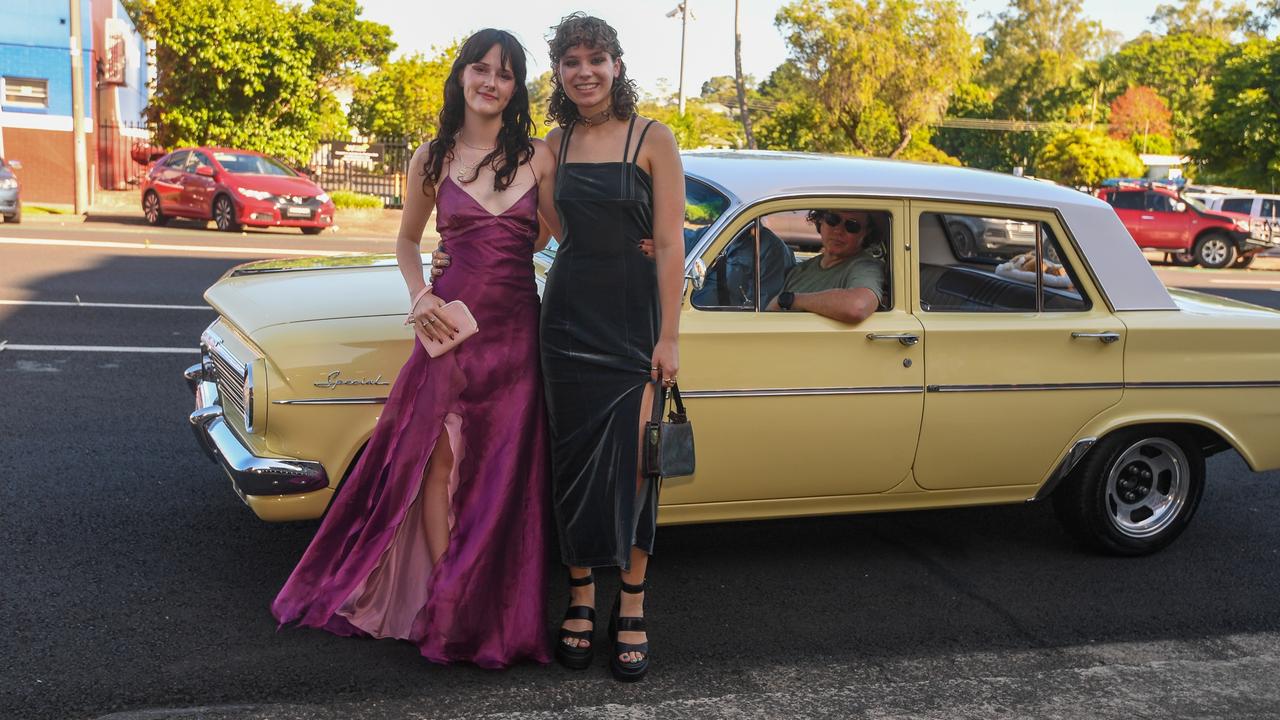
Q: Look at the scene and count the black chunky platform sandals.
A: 2